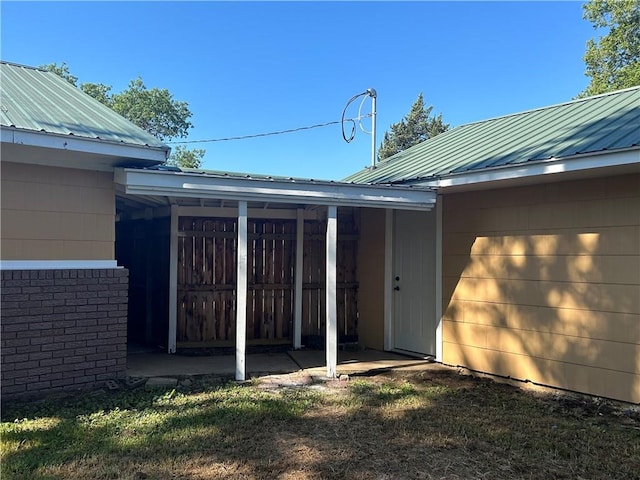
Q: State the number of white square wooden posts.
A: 4